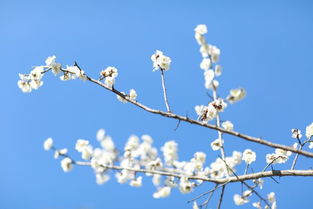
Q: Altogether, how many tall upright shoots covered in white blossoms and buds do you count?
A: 1